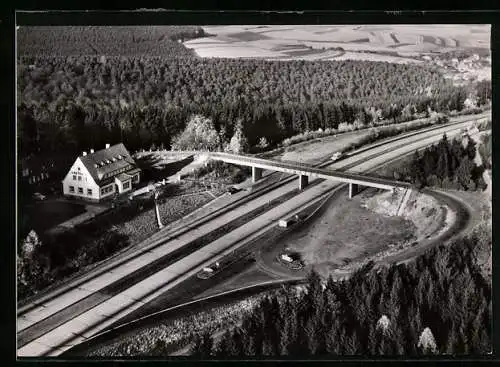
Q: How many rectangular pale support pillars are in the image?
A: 3